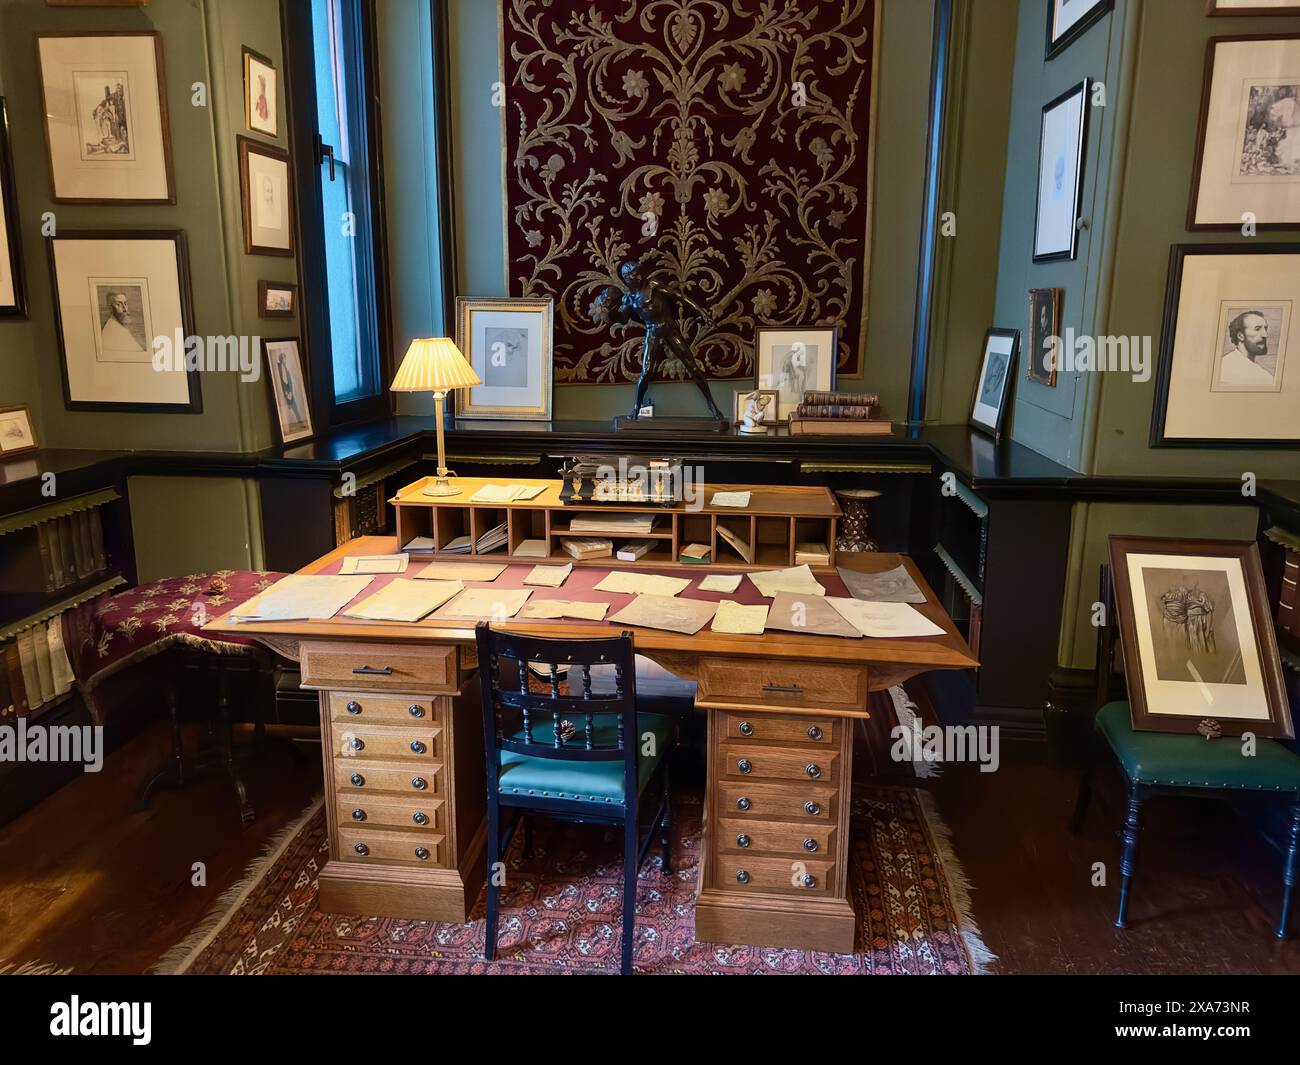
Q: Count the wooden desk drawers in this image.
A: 12